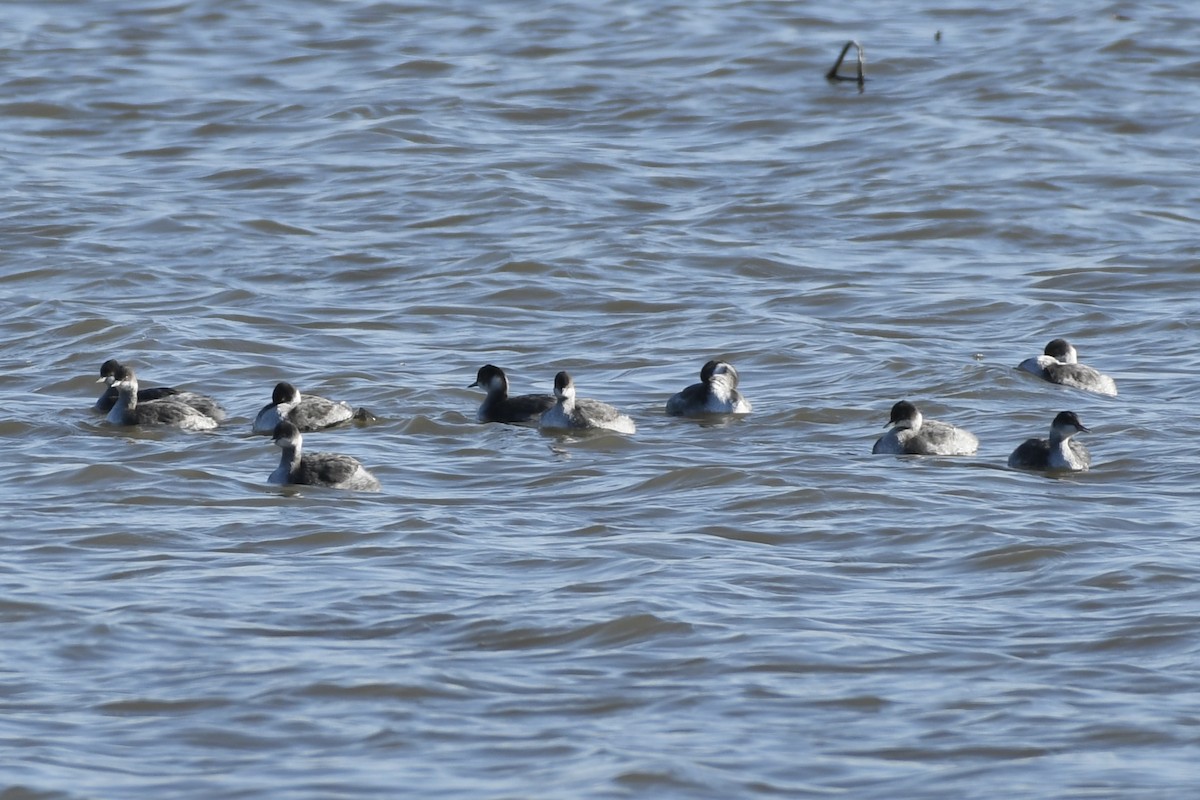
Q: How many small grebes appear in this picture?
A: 10